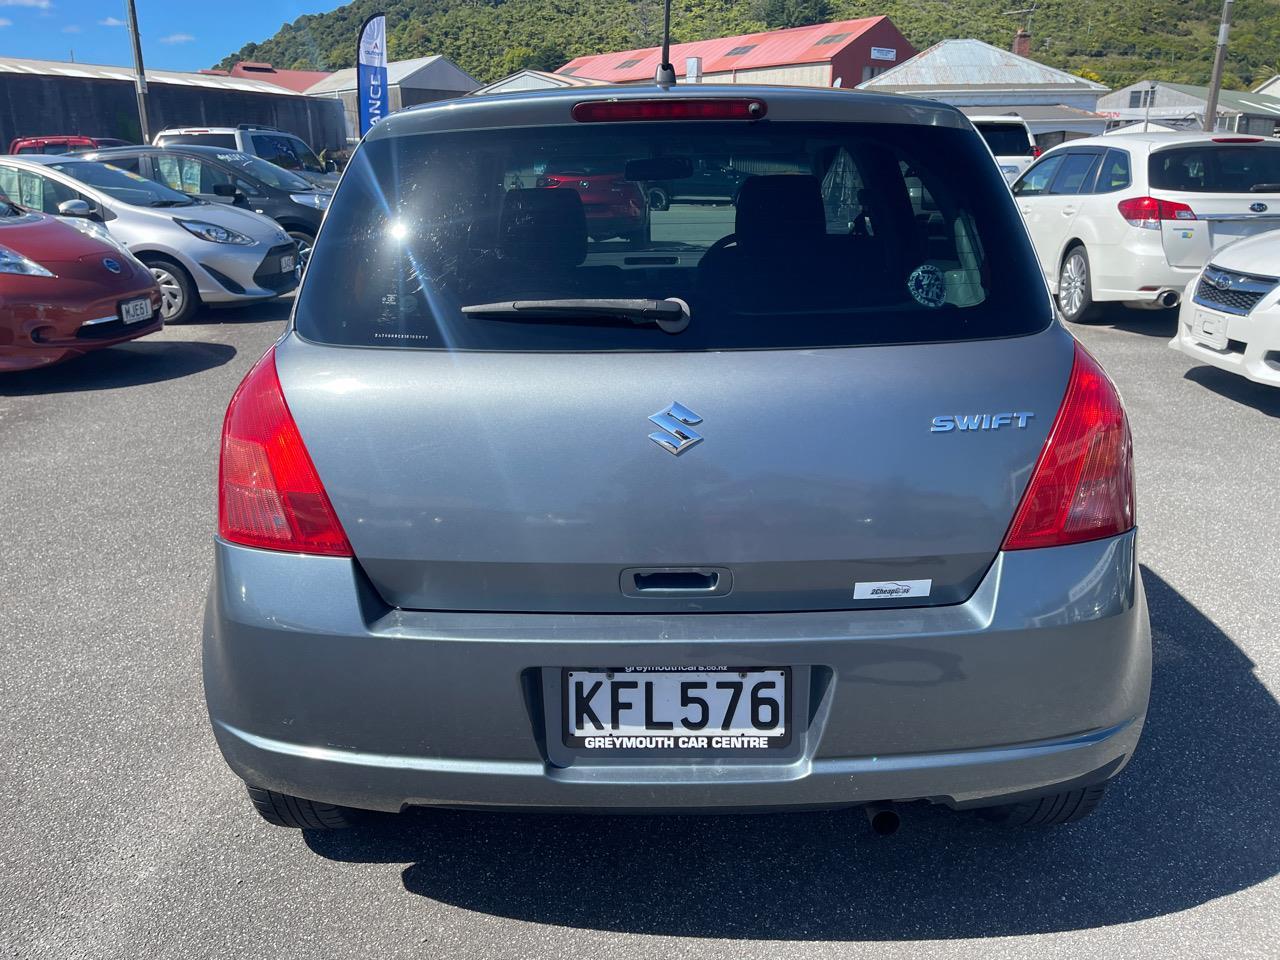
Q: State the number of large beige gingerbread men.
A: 0